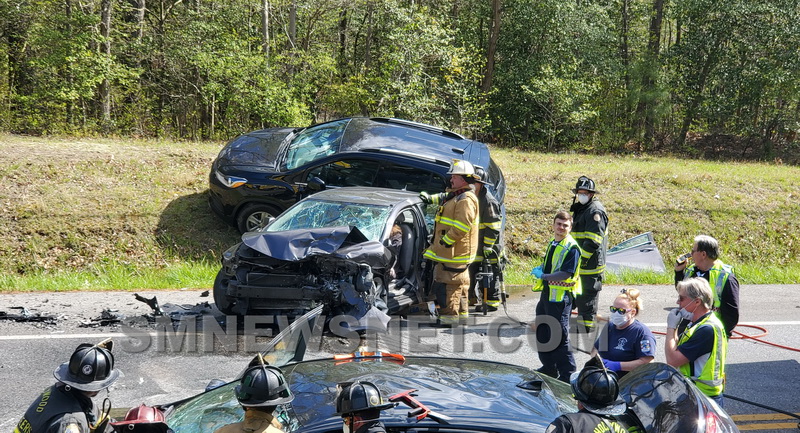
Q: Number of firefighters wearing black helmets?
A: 6